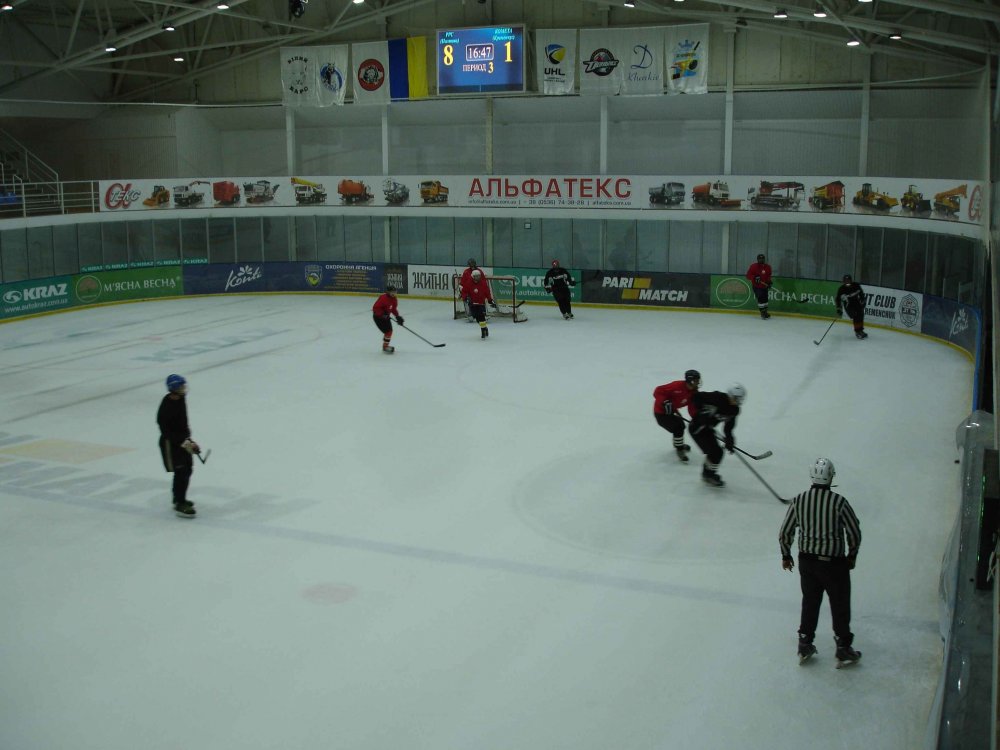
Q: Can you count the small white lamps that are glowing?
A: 13